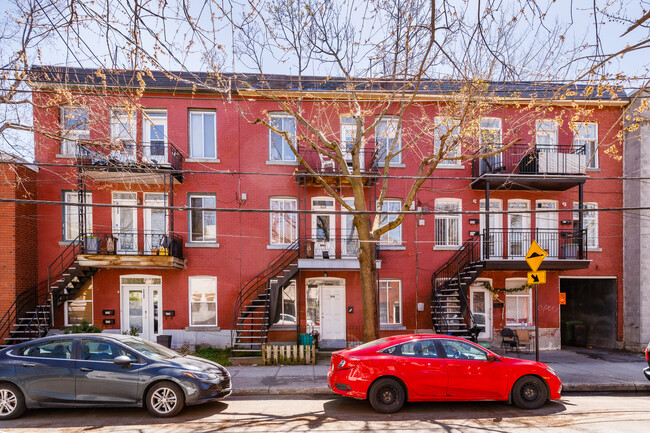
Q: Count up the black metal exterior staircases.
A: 3